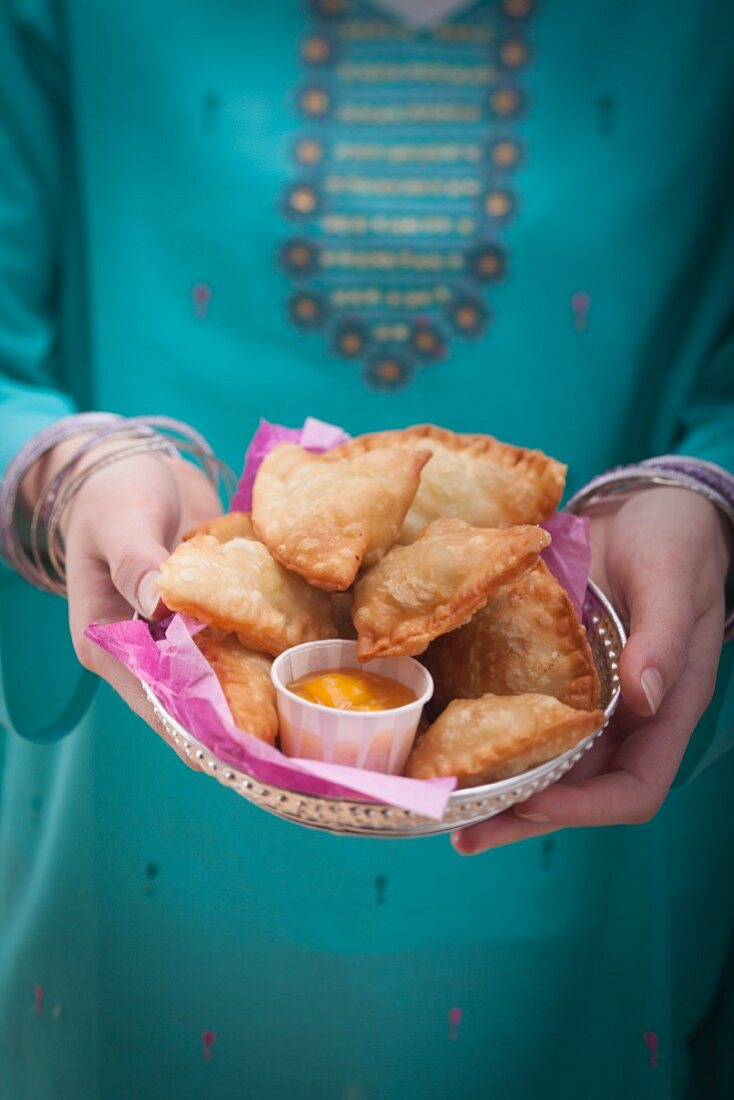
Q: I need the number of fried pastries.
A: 8